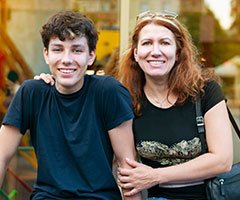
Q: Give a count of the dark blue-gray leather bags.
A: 1